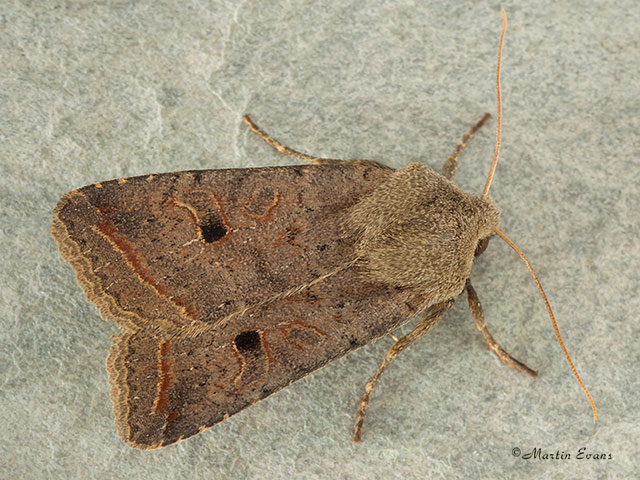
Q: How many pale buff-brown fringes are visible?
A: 2